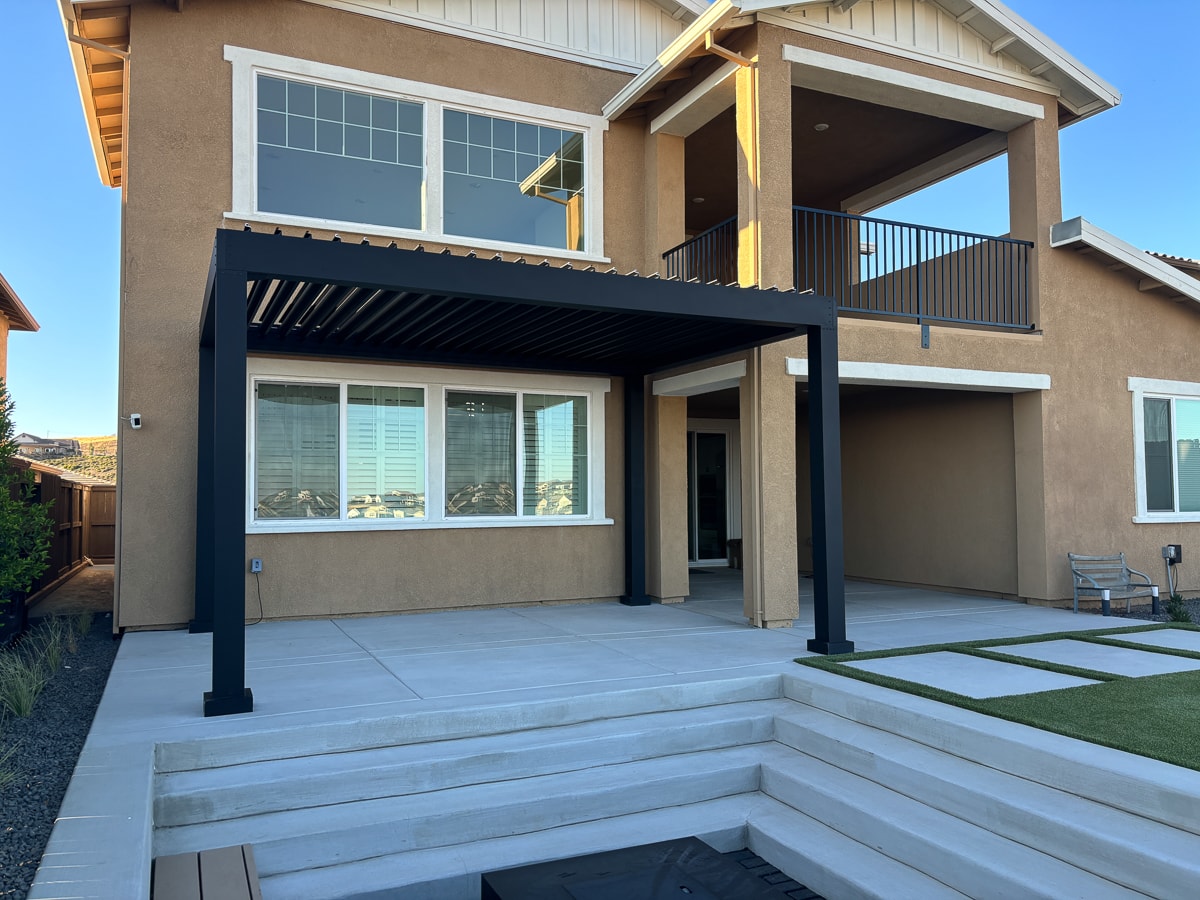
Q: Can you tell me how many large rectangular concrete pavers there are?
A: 3